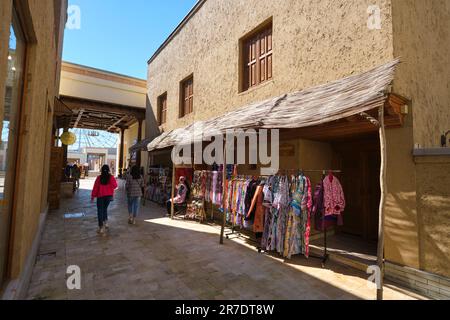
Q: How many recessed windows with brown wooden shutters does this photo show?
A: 3